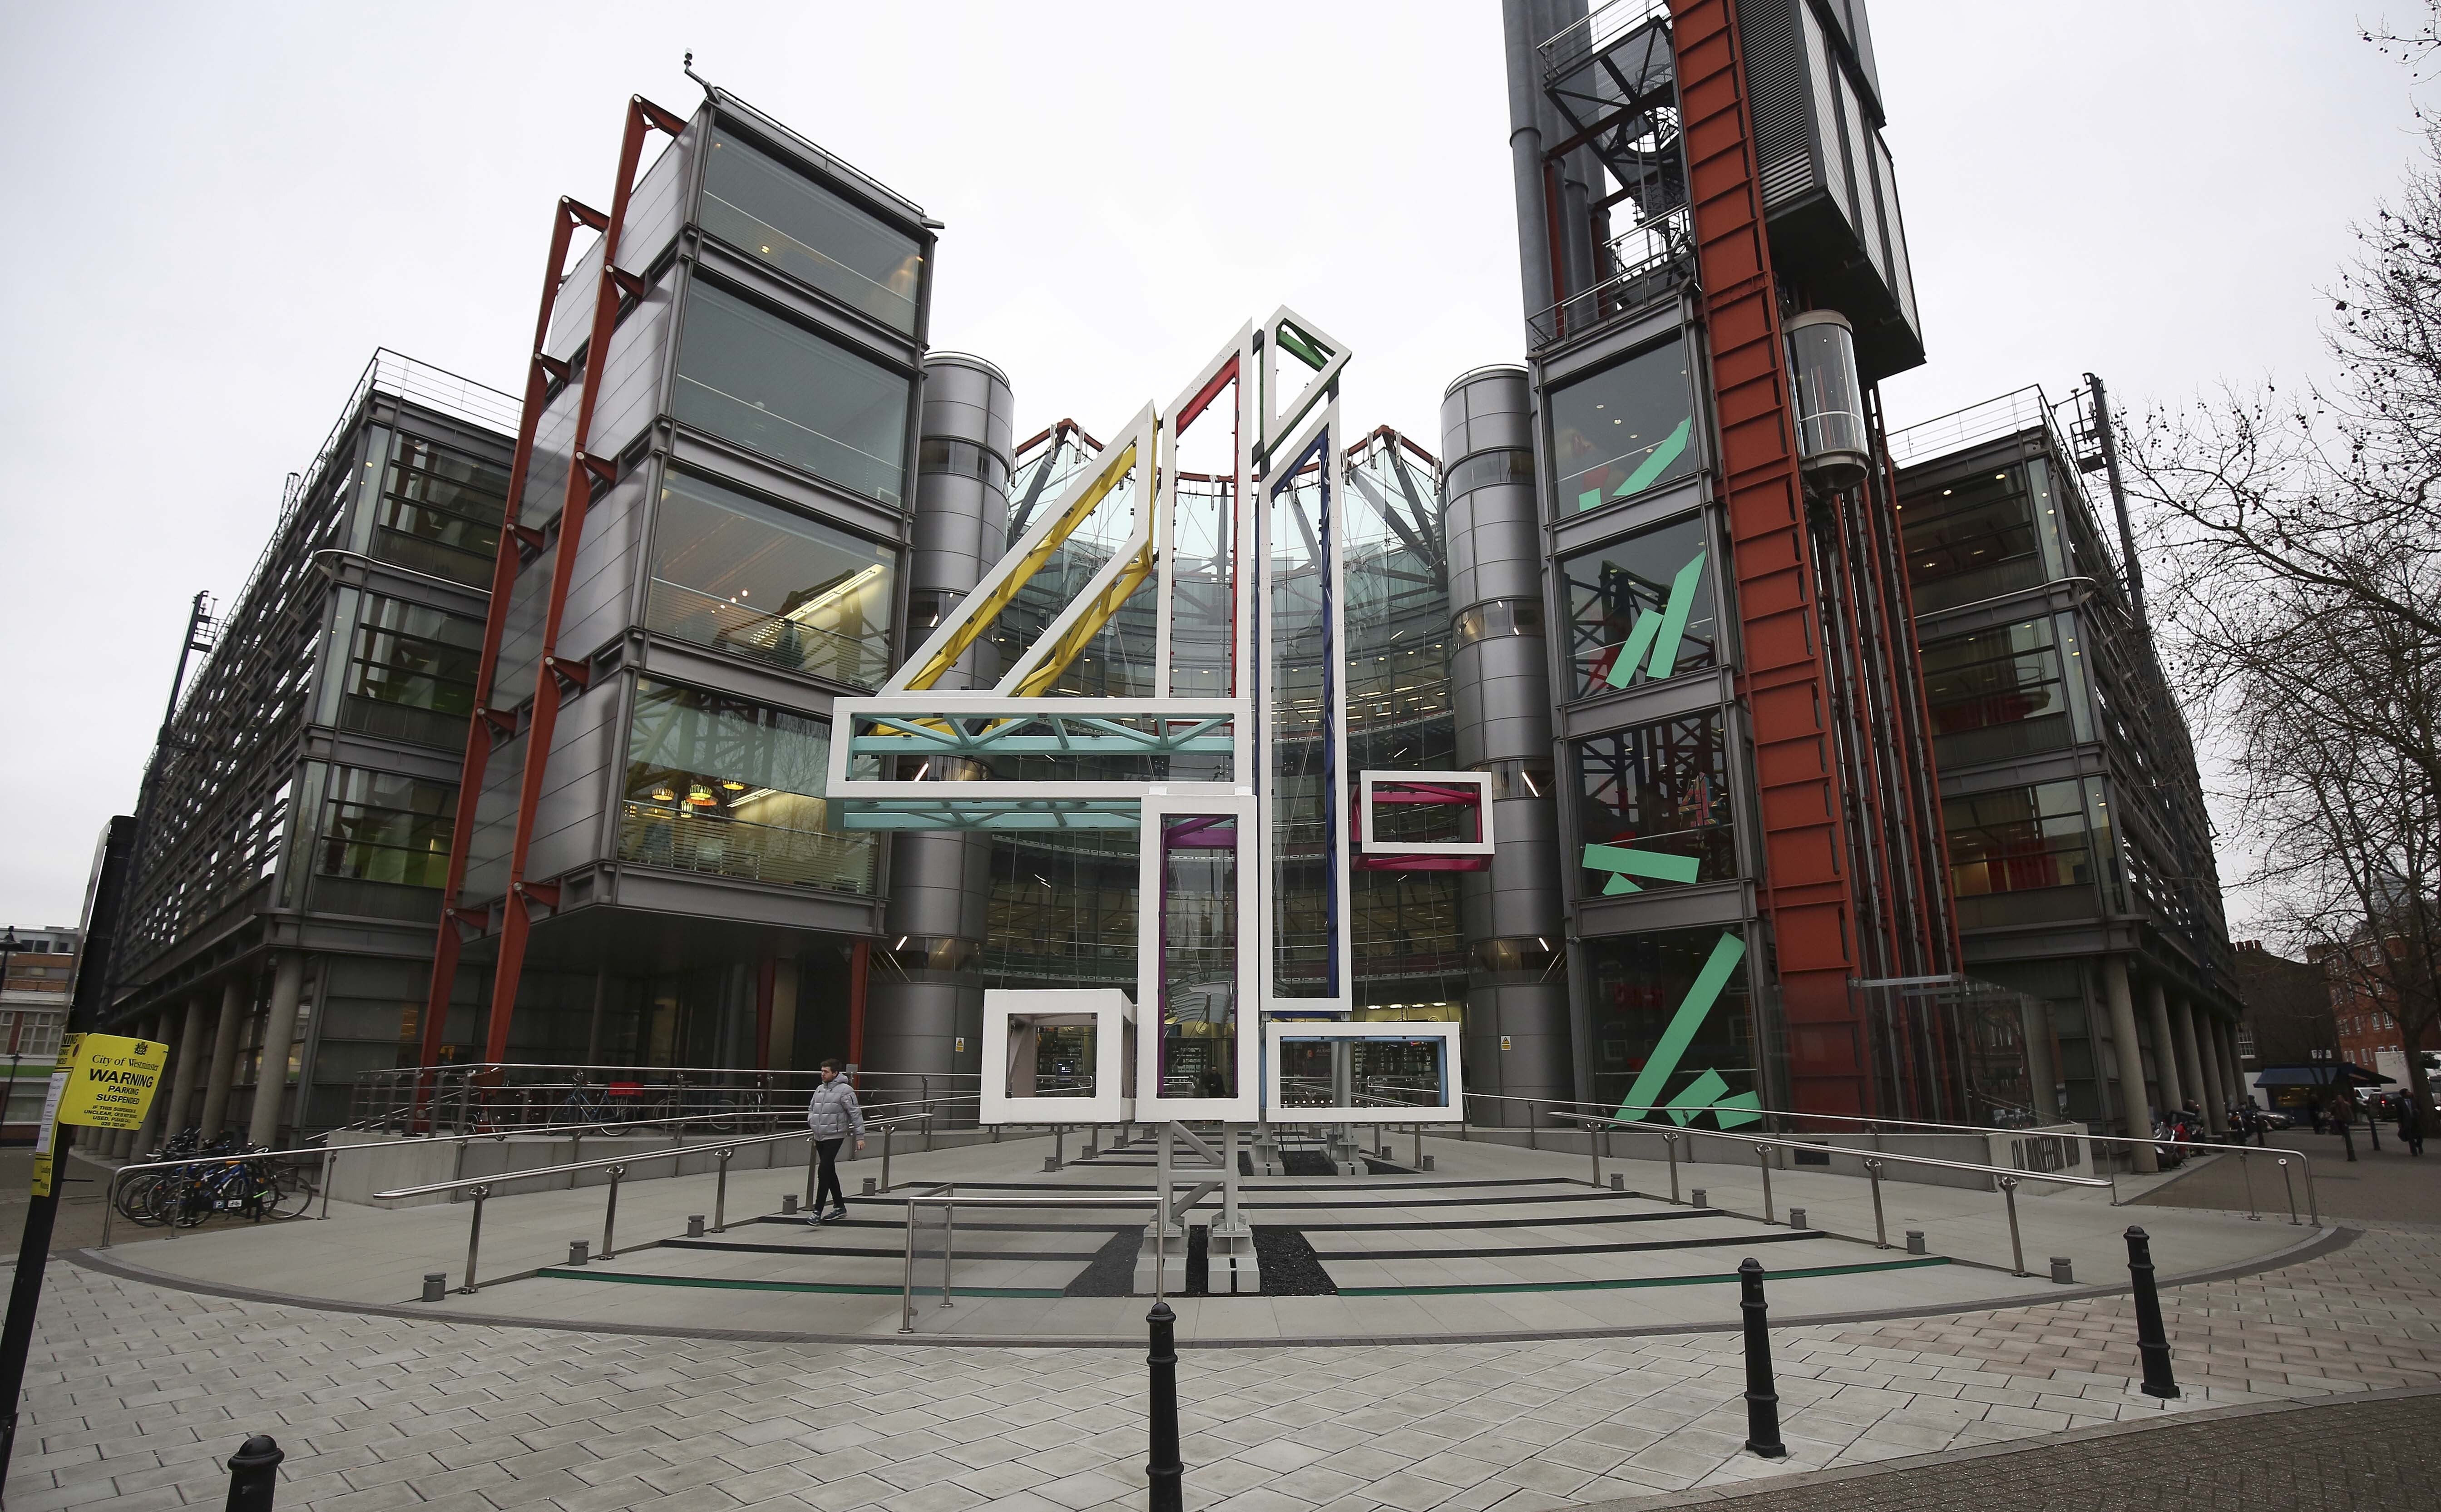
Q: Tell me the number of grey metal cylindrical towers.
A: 2